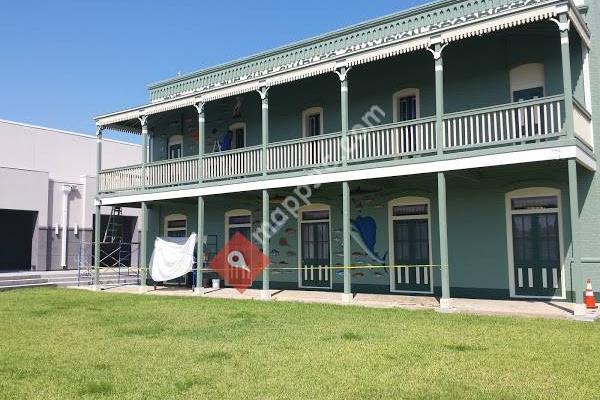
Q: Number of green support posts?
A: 14